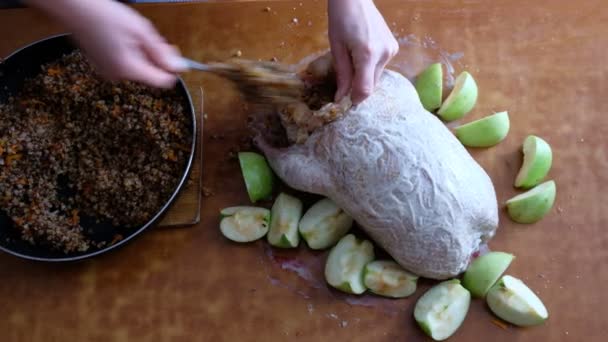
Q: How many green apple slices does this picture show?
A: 14